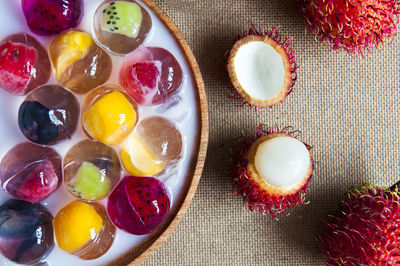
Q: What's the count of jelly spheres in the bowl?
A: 13